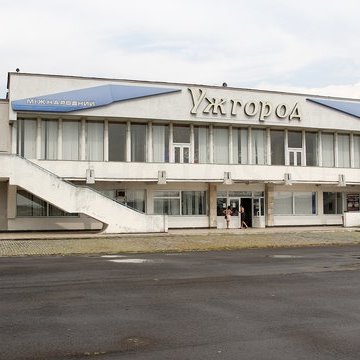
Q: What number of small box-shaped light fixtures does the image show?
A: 5